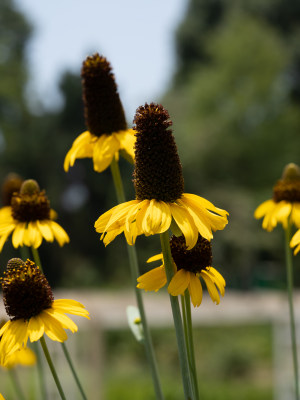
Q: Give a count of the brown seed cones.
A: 7